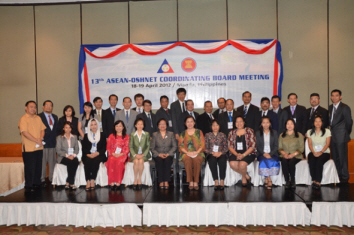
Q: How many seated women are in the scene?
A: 11